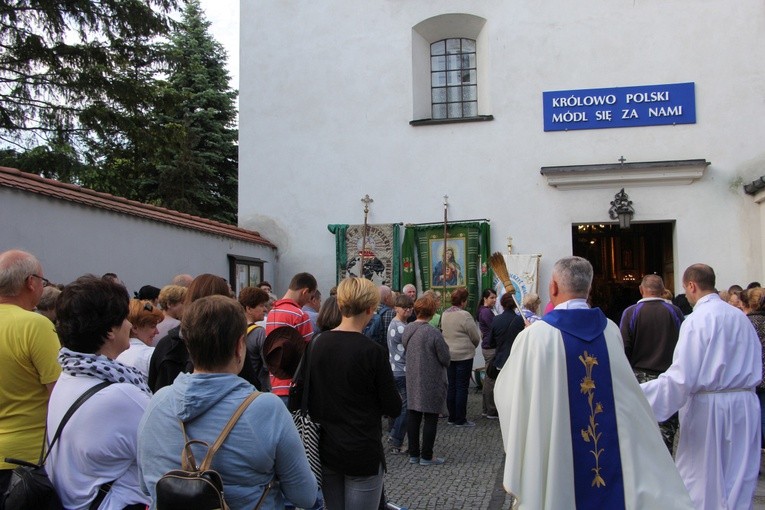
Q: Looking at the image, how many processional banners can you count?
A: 3